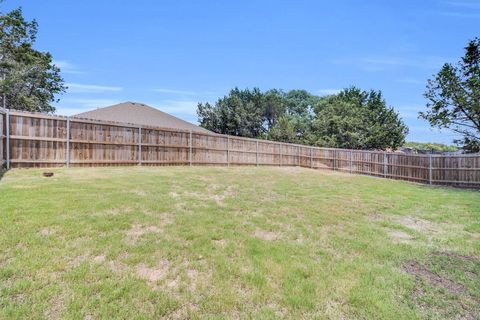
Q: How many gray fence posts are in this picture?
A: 13